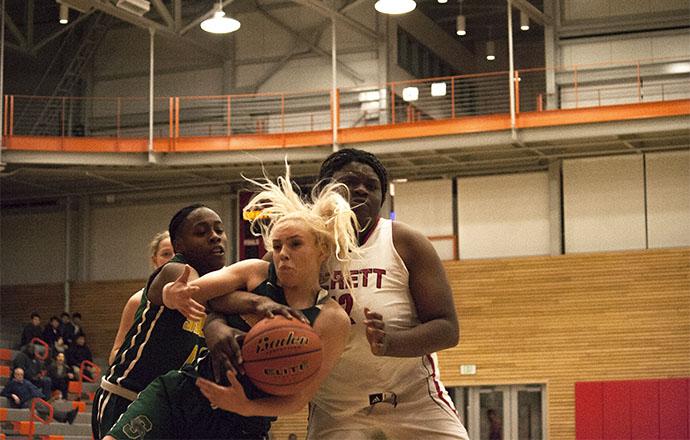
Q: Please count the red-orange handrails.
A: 3